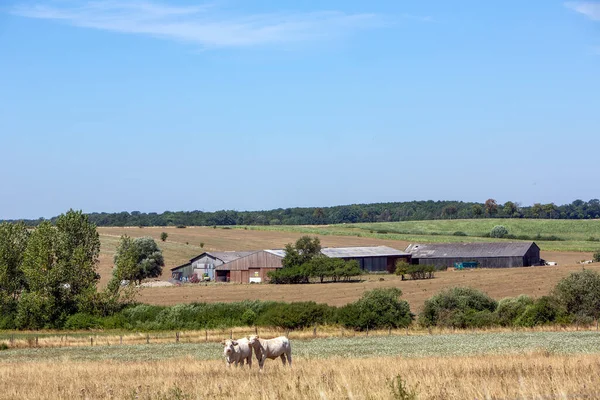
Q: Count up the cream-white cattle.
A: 2